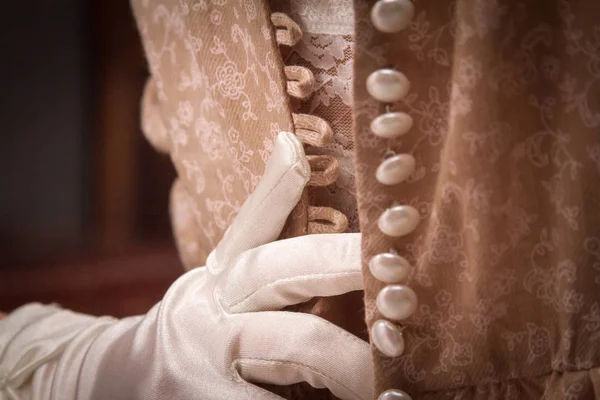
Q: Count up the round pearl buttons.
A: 9